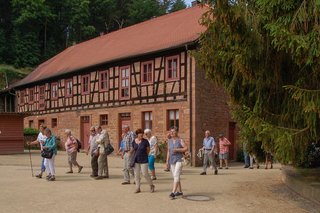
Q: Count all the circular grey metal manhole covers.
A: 1